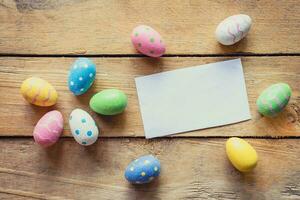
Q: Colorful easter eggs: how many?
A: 10